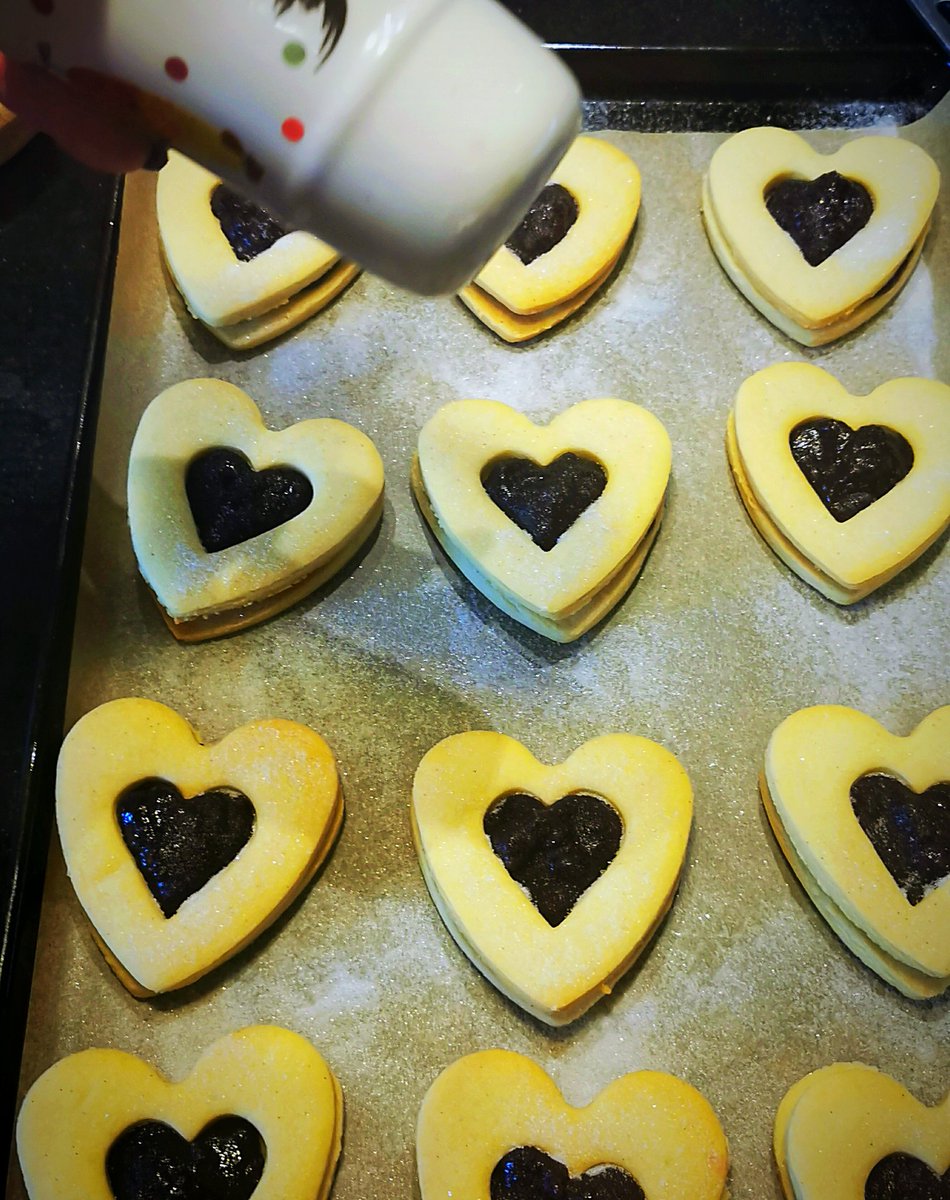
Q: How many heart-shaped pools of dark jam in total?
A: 12